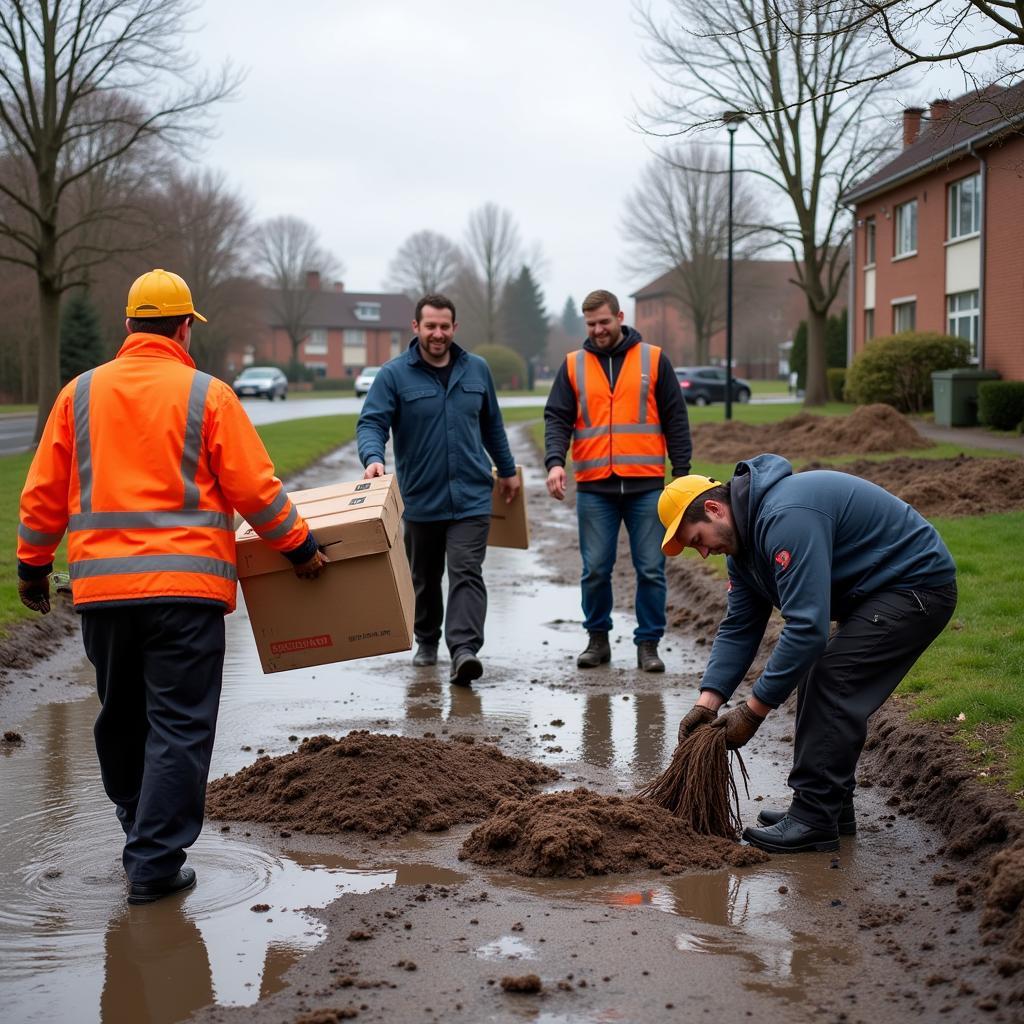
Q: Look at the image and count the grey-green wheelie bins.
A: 1